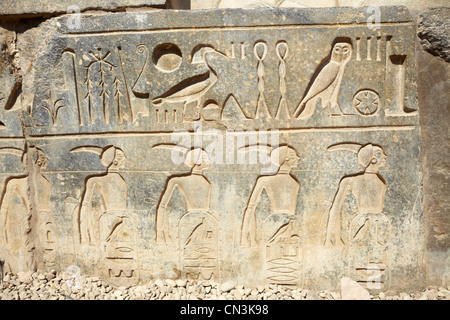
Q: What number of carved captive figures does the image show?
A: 5